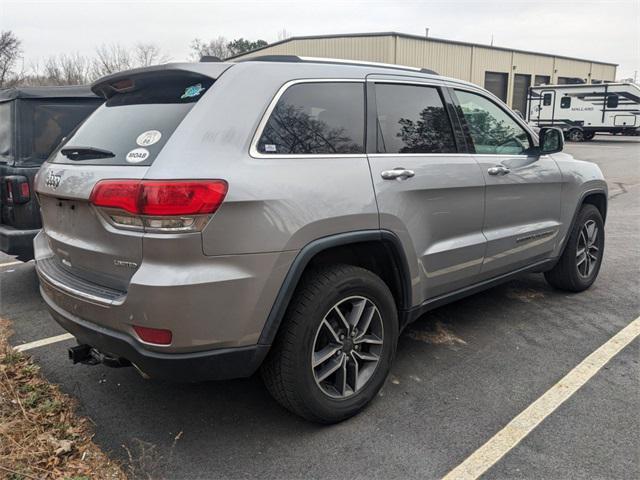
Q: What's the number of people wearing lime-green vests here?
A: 0